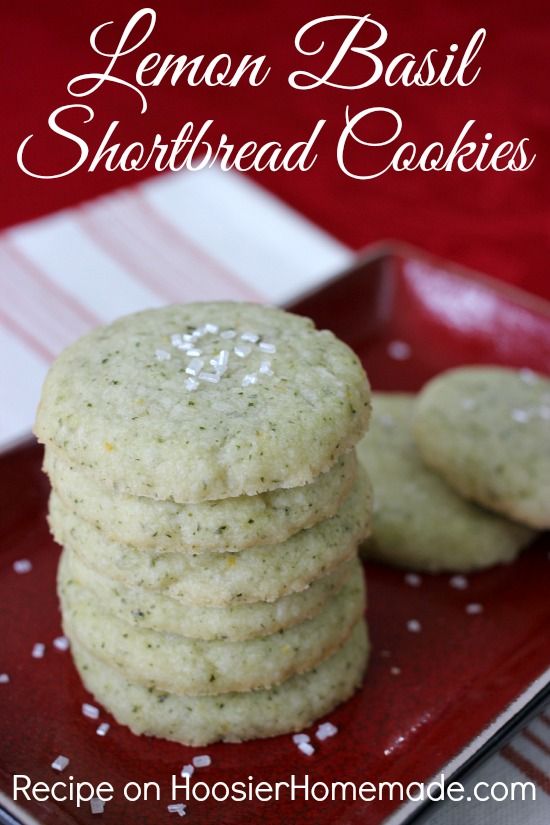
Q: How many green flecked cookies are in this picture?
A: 8